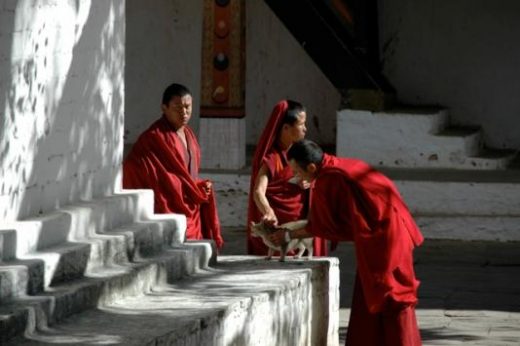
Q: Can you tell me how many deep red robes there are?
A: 3